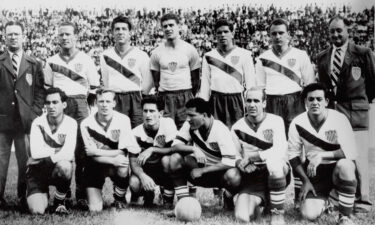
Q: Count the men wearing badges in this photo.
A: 13